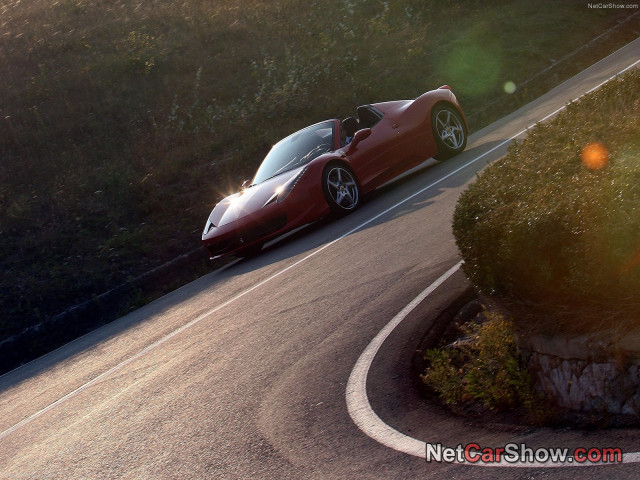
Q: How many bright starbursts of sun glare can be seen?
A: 2